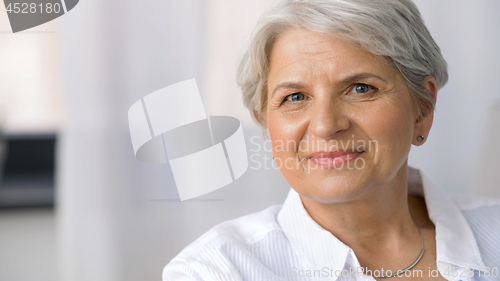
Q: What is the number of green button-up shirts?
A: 0